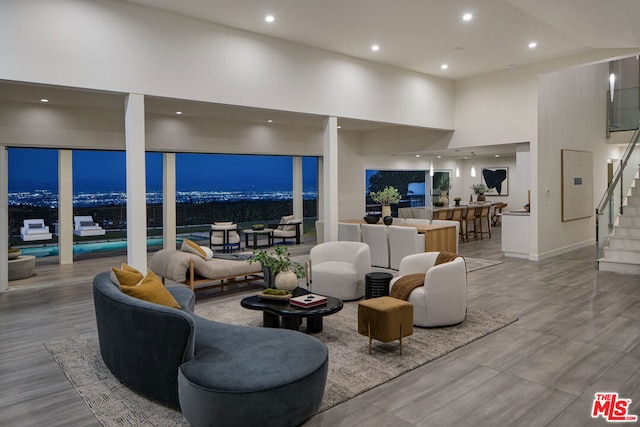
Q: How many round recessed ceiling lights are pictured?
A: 13